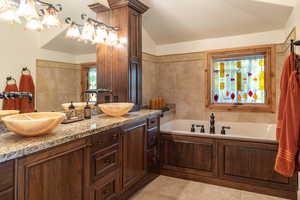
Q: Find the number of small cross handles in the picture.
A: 2